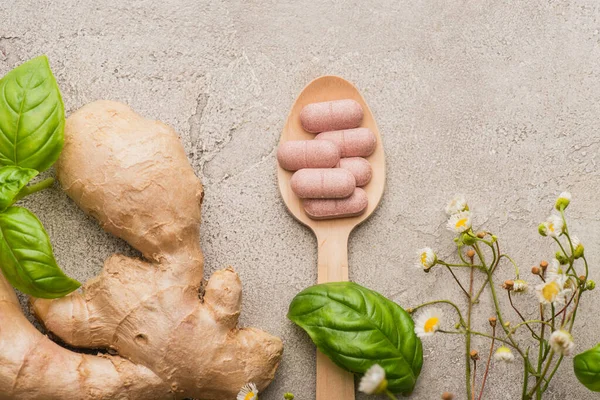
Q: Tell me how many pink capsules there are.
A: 6